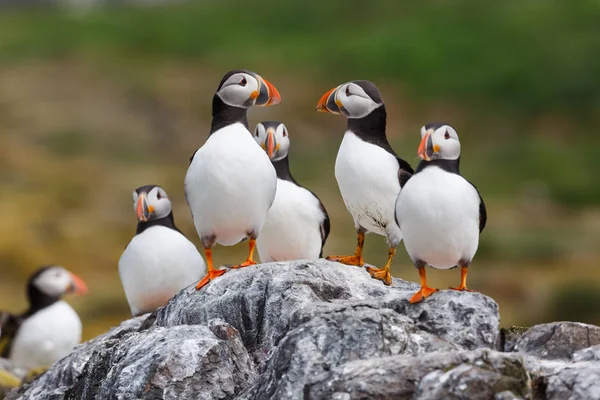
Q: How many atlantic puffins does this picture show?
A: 6